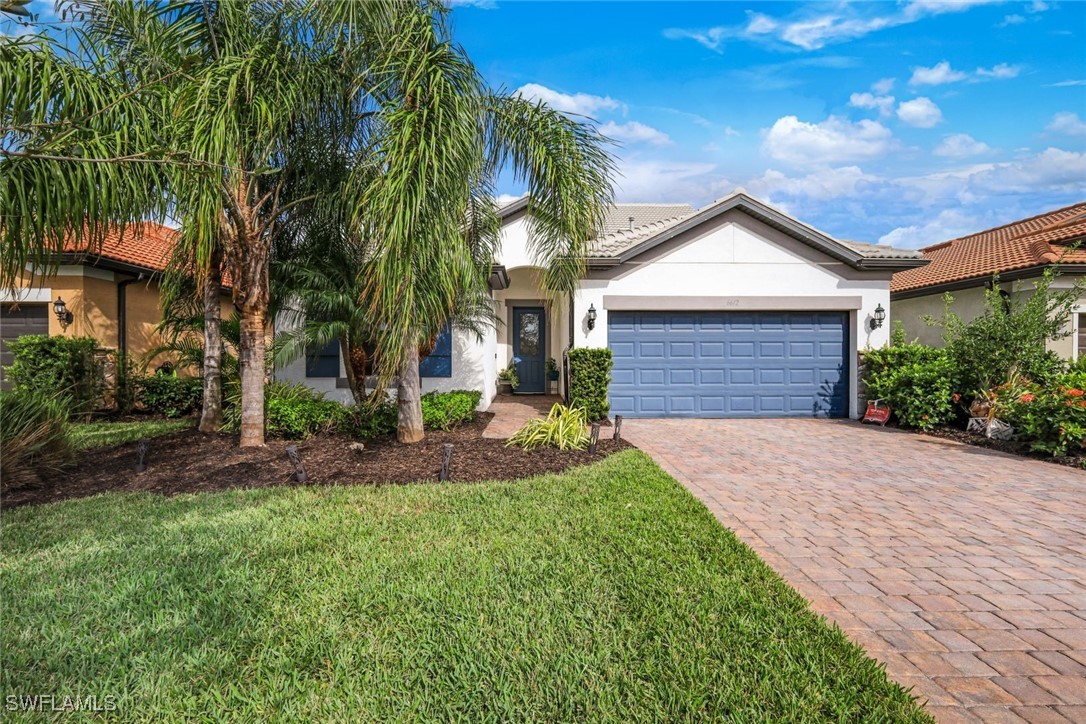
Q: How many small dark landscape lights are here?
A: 5